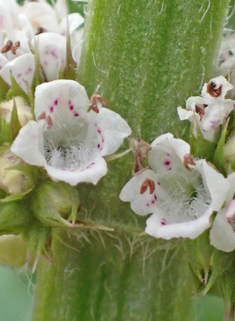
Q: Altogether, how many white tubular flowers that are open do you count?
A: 2